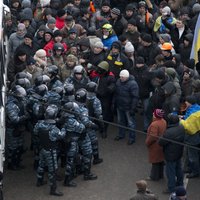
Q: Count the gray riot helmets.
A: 13